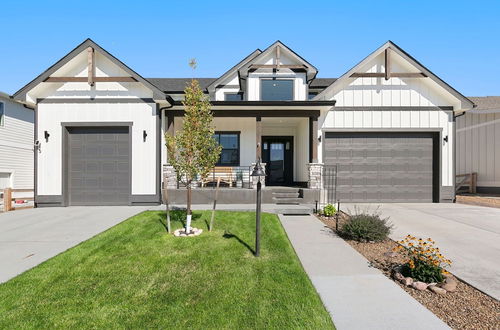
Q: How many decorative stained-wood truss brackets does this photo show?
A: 3